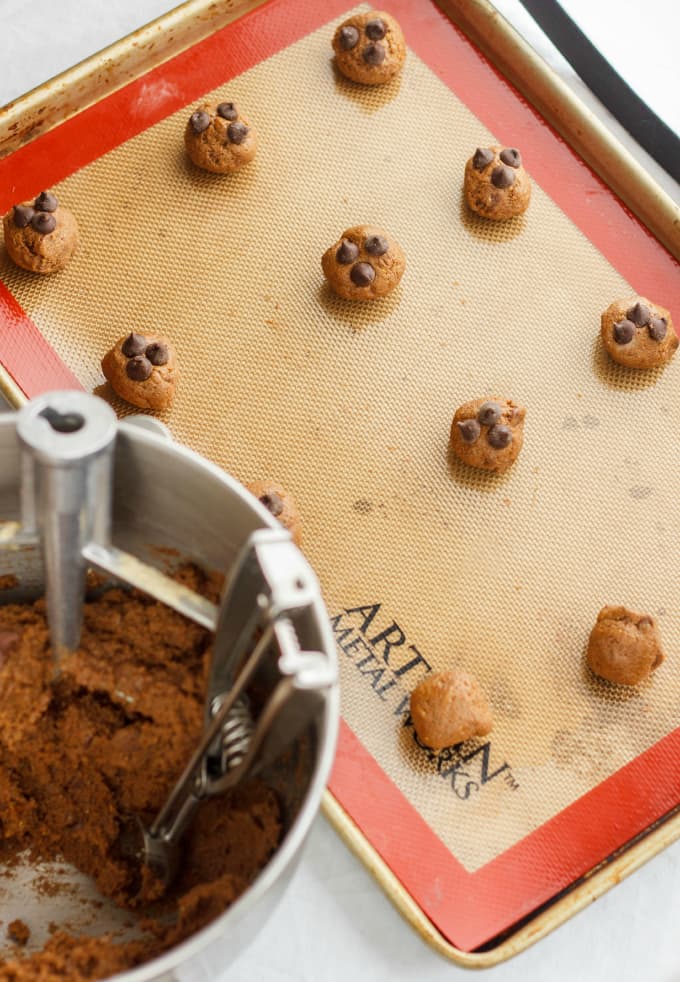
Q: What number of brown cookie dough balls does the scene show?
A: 11